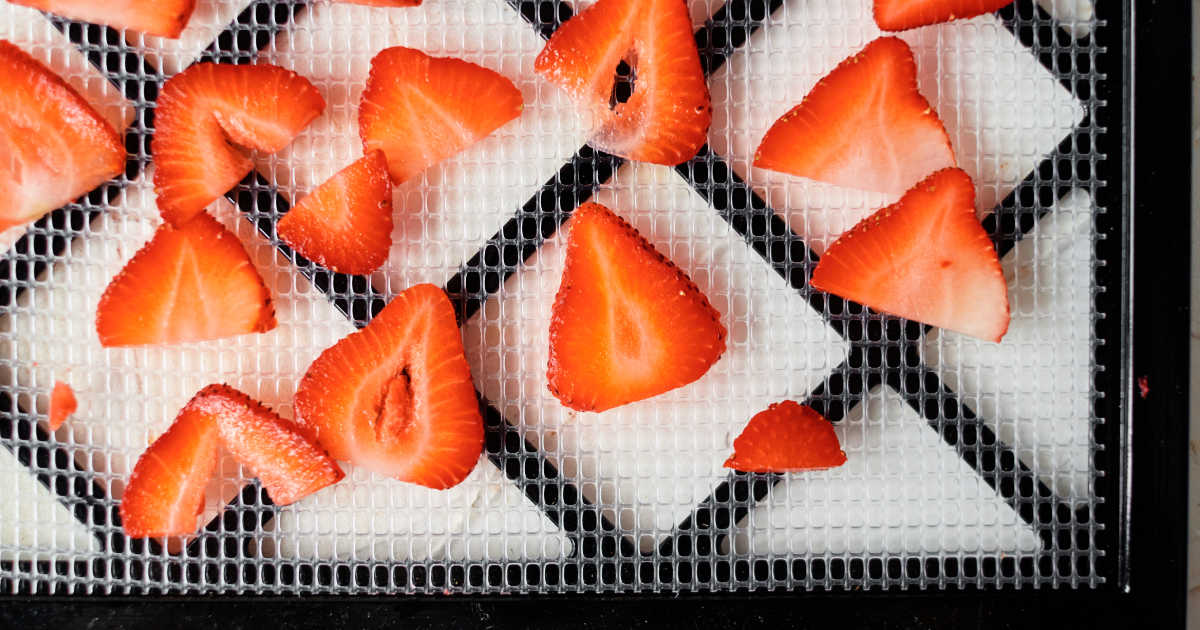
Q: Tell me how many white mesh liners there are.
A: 1